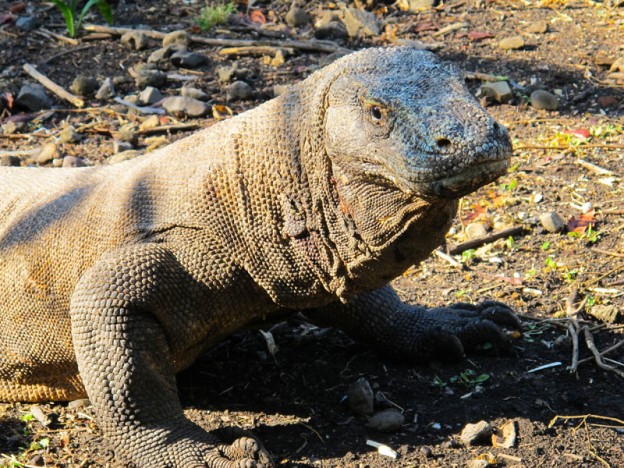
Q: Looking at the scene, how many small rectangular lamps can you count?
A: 0